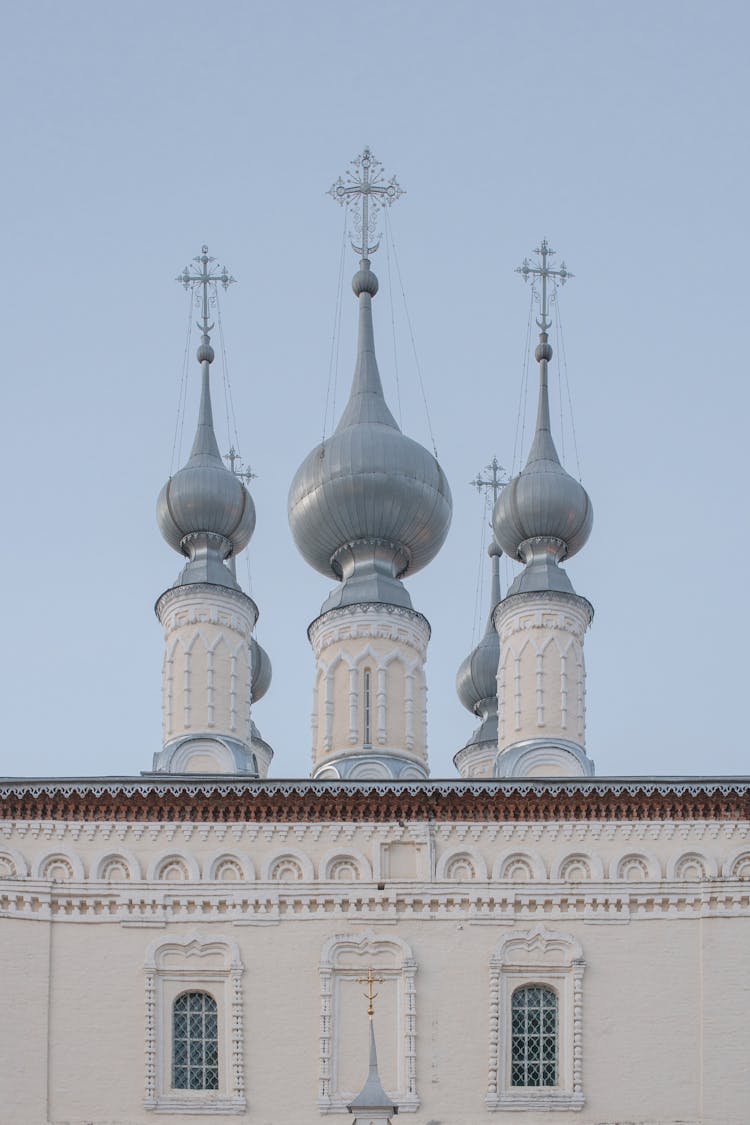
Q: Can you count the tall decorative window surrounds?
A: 3